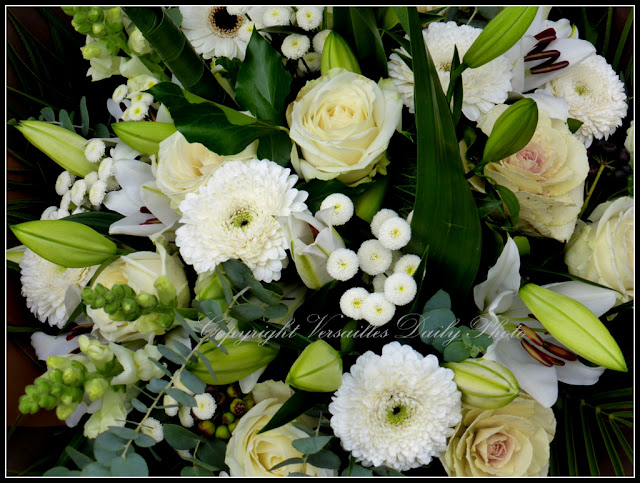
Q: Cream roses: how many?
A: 7